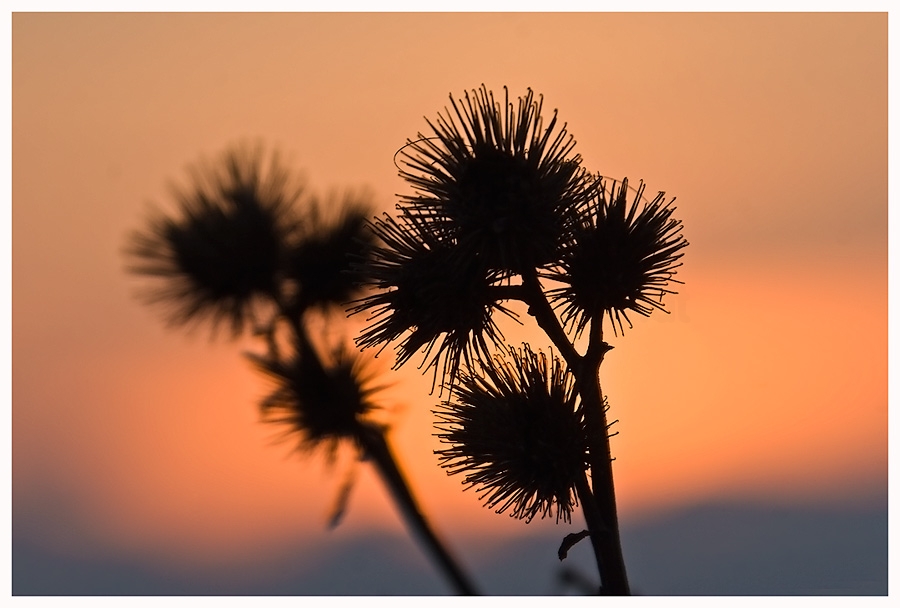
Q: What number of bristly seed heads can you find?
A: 7